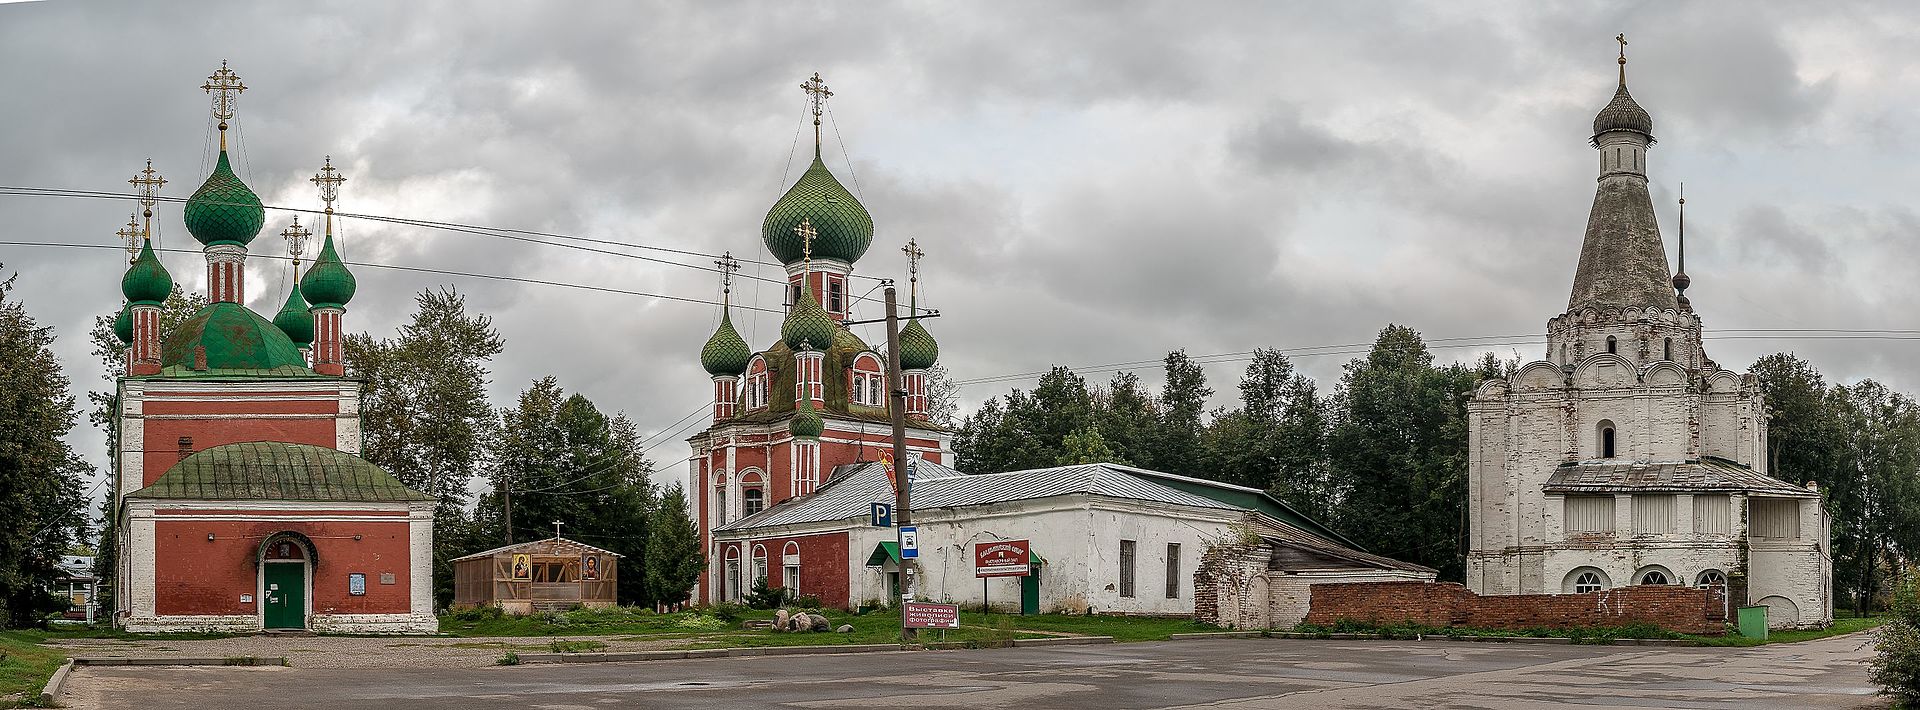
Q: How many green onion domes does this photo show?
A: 10